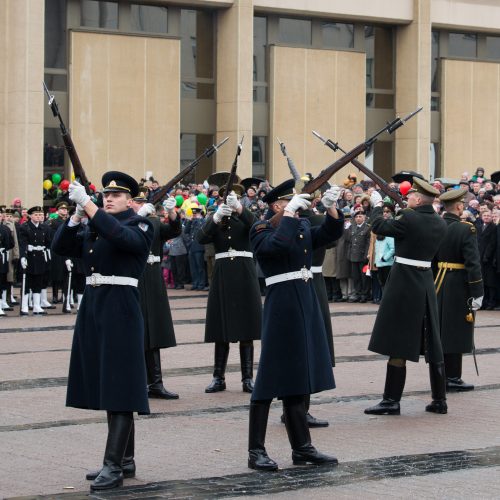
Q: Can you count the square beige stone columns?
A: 3